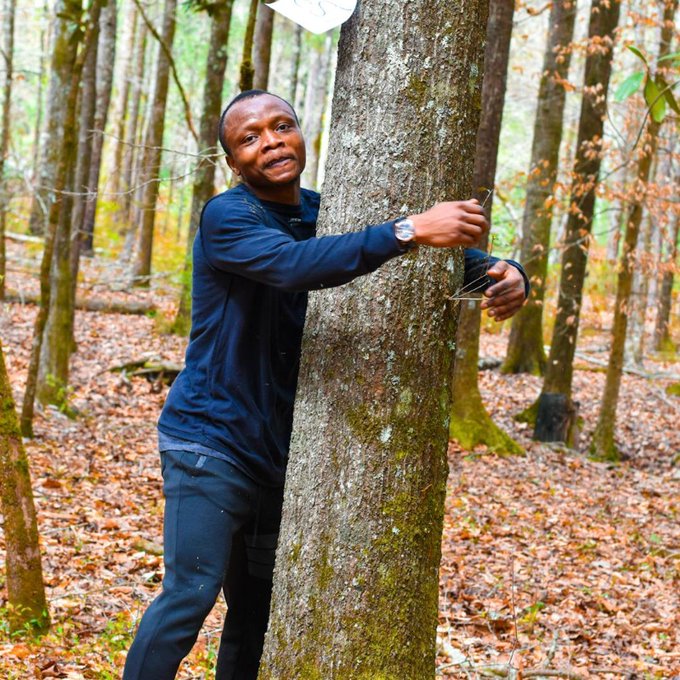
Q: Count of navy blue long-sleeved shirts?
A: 1